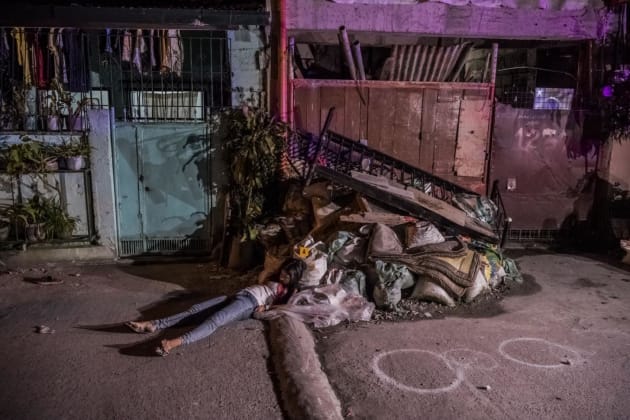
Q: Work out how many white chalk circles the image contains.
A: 3